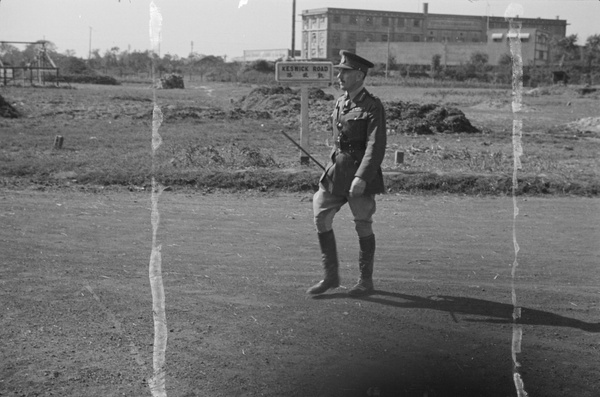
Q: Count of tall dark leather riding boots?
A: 2